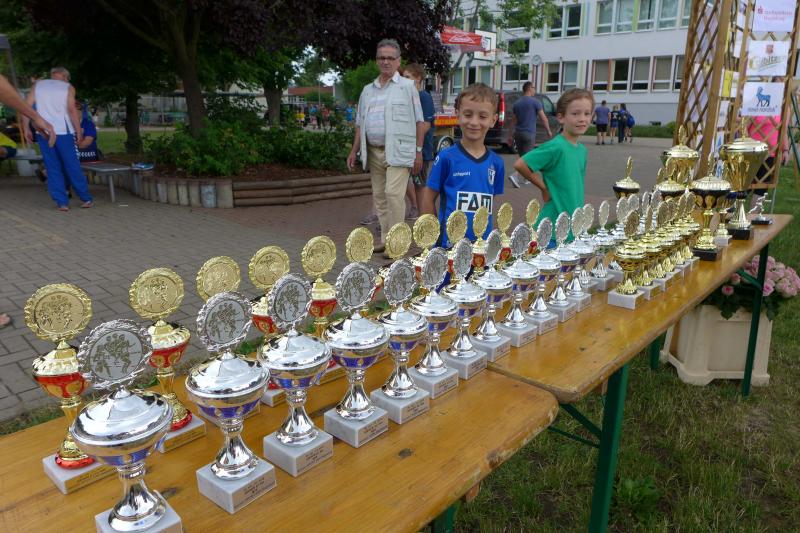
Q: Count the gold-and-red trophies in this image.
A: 12